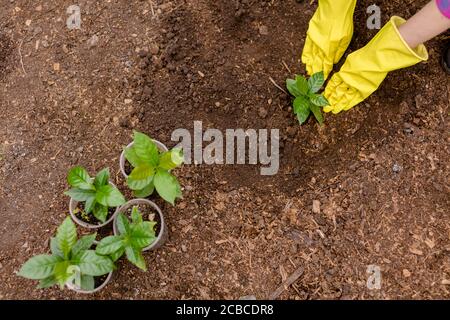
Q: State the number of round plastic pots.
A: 4